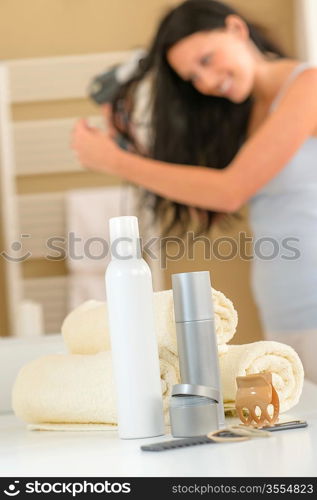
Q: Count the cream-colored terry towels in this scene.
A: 3